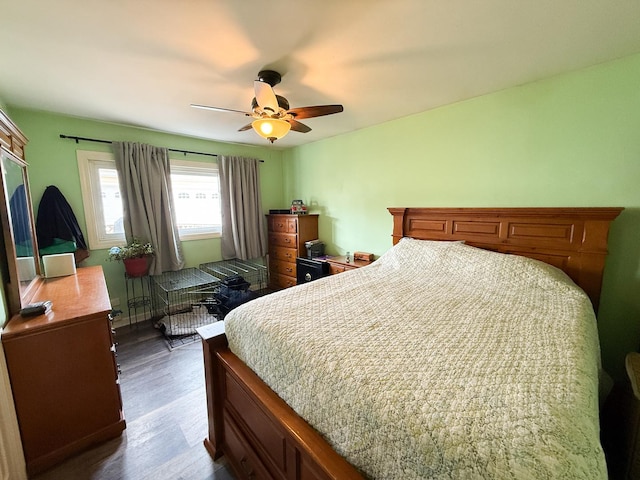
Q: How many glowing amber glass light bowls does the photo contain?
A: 1